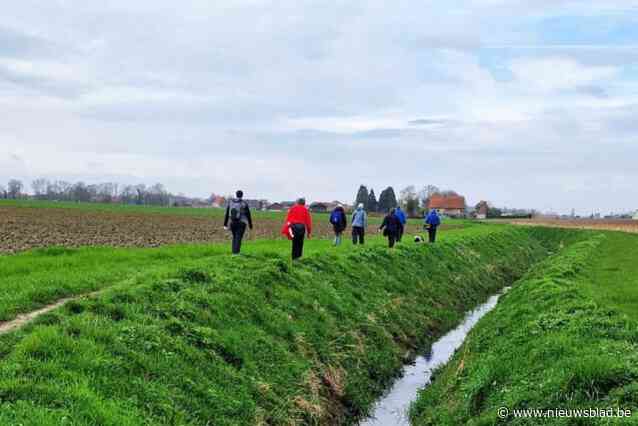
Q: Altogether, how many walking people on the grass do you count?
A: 7